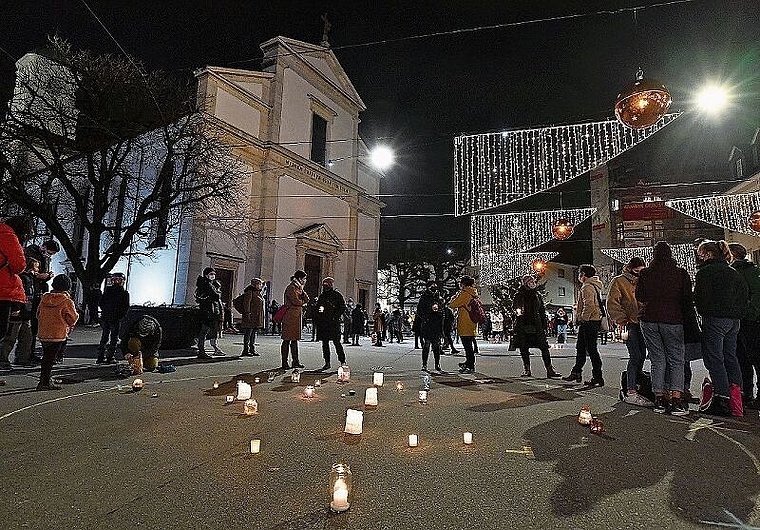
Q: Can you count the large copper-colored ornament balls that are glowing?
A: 4